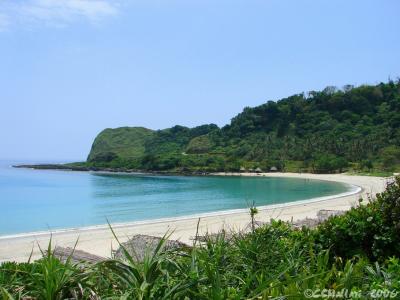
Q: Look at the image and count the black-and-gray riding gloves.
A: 0